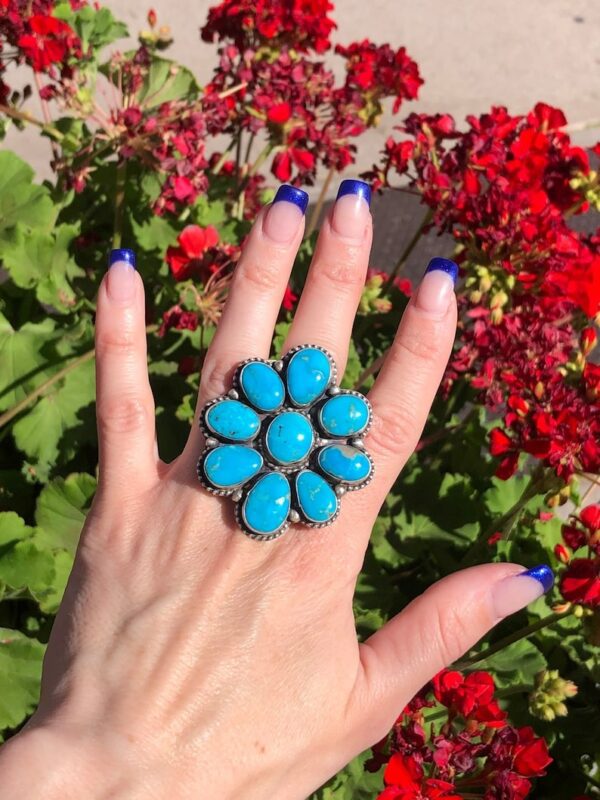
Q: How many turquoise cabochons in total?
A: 9